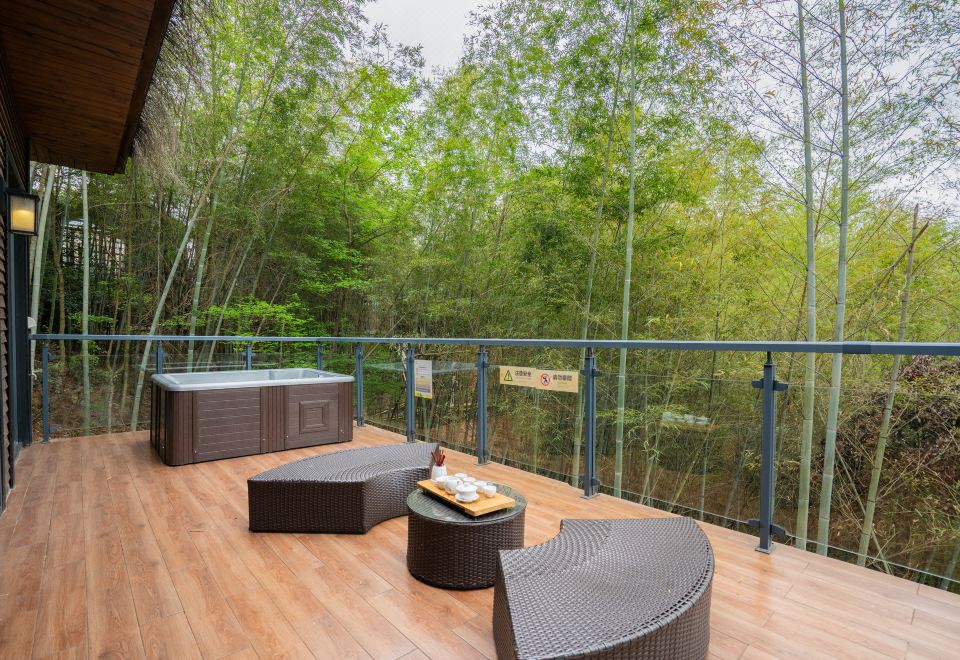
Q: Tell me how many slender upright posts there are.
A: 9